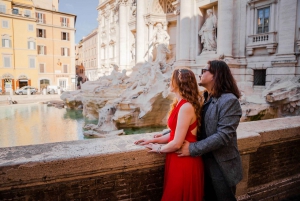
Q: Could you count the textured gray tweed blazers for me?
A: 1